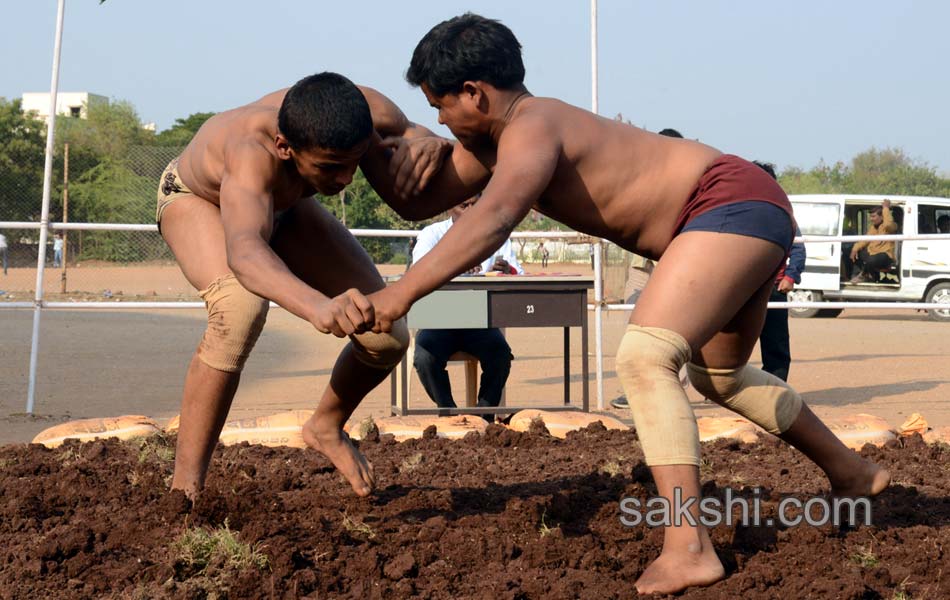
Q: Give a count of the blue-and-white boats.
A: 0